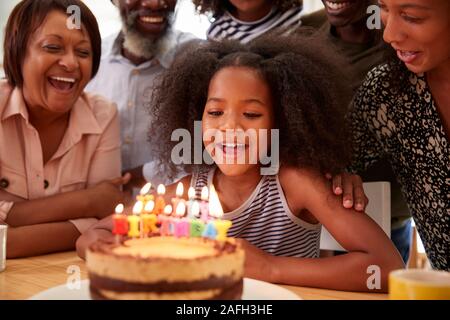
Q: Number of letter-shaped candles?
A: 13